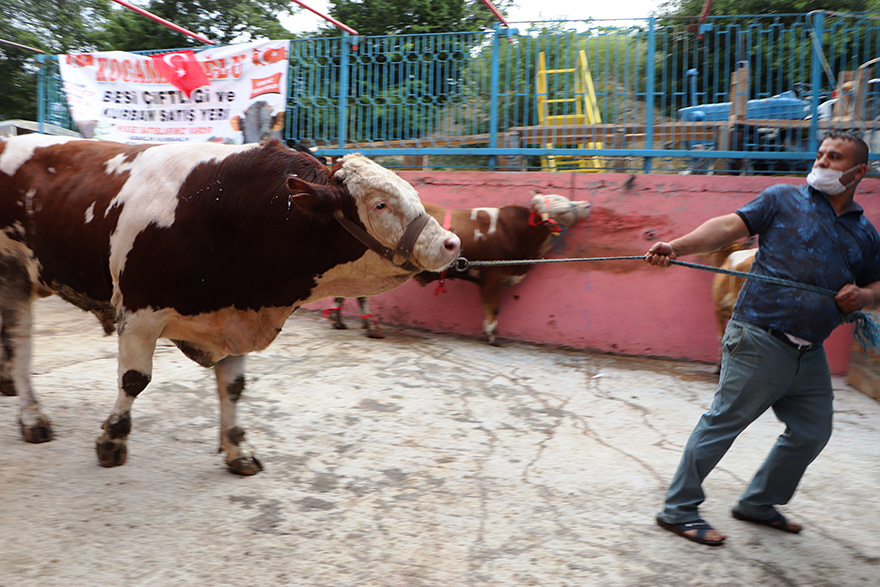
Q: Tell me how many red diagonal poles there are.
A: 5